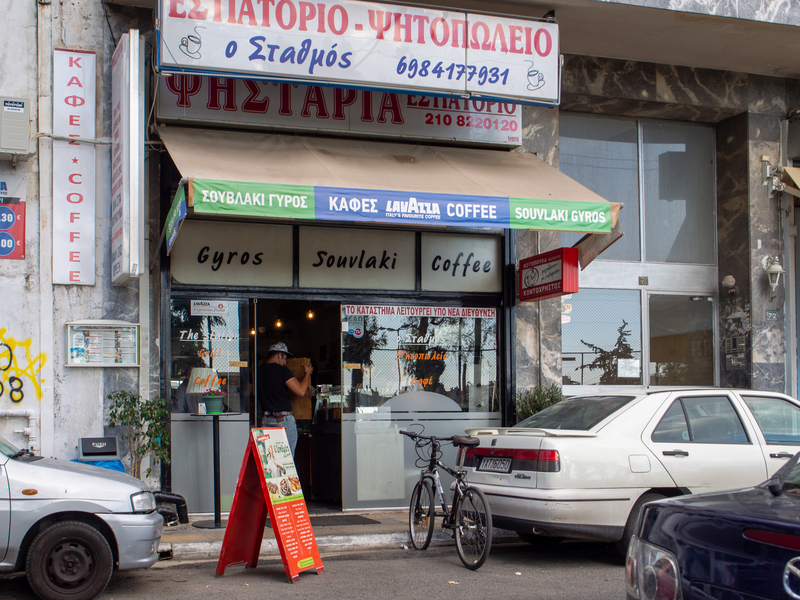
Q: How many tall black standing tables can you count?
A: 1